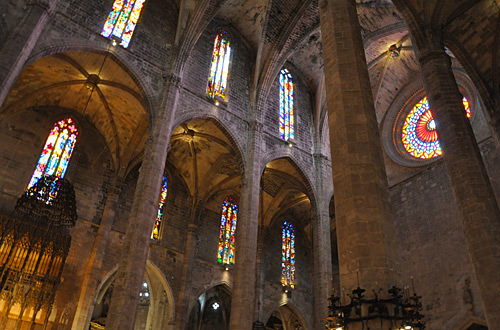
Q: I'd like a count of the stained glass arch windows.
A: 7